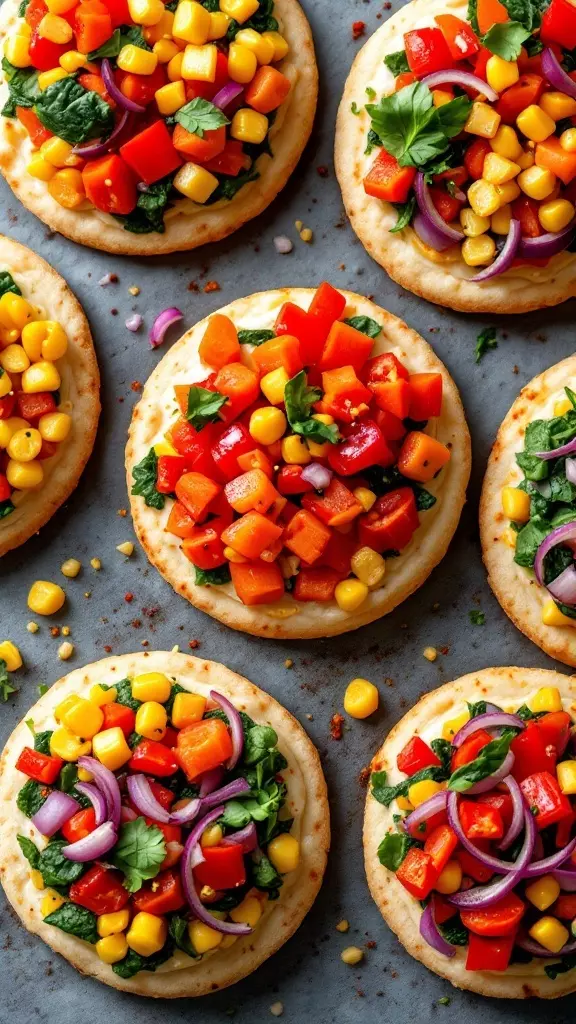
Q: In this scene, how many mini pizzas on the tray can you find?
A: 7